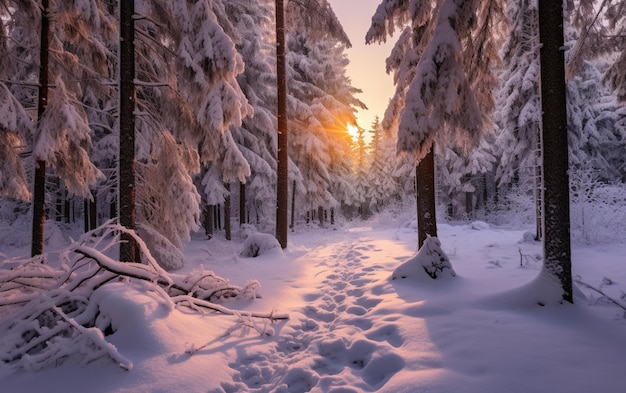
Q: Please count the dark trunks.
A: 5